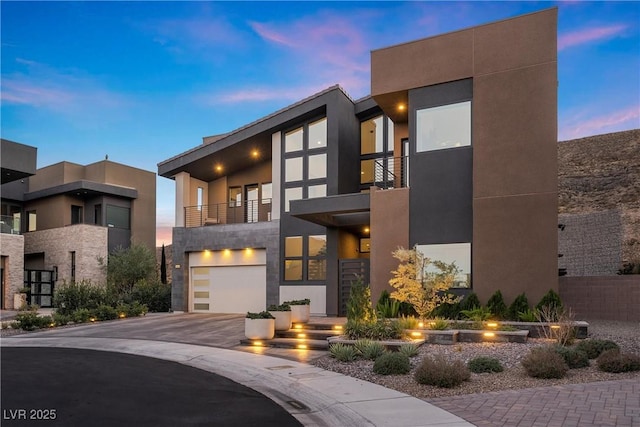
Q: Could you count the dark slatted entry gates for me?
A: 1